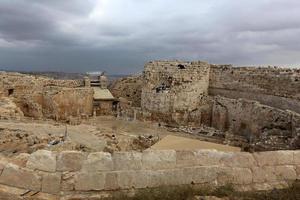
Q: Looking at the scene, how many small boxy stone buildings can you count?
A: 1